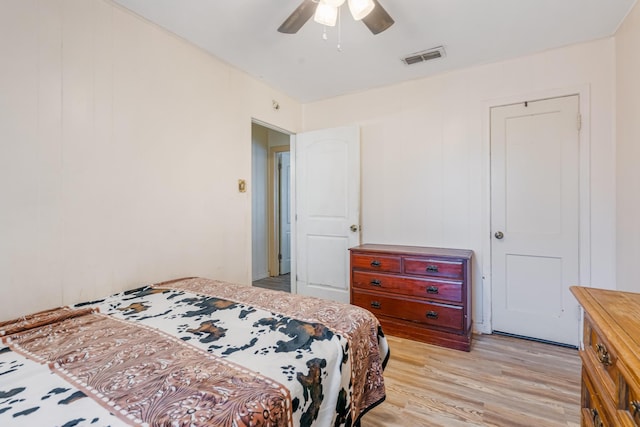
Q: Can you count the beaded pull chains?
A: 2